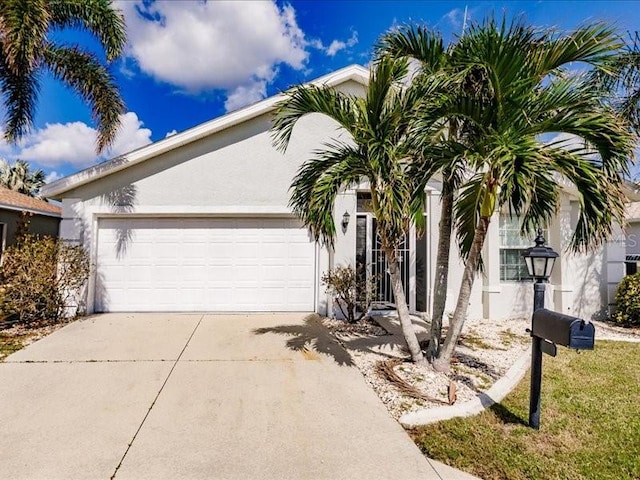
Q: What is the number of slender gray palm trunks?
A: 3